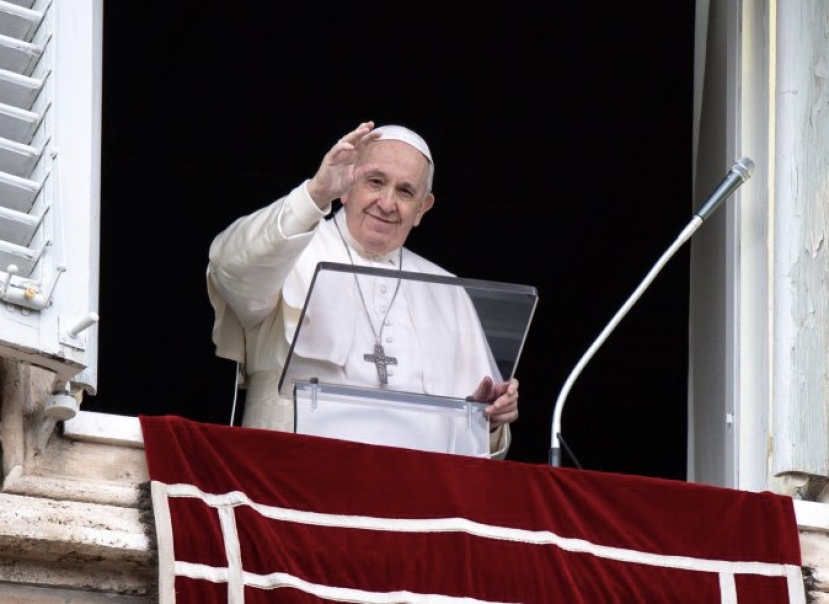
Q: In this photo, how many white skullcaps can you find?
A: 1